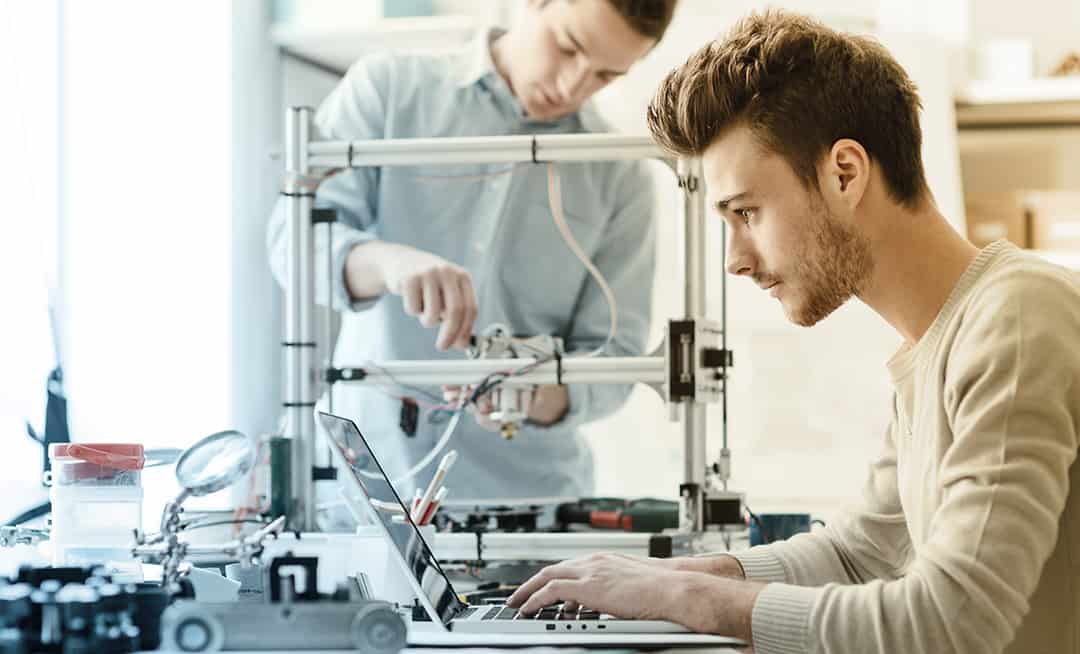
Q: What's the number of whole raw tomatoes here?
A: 0